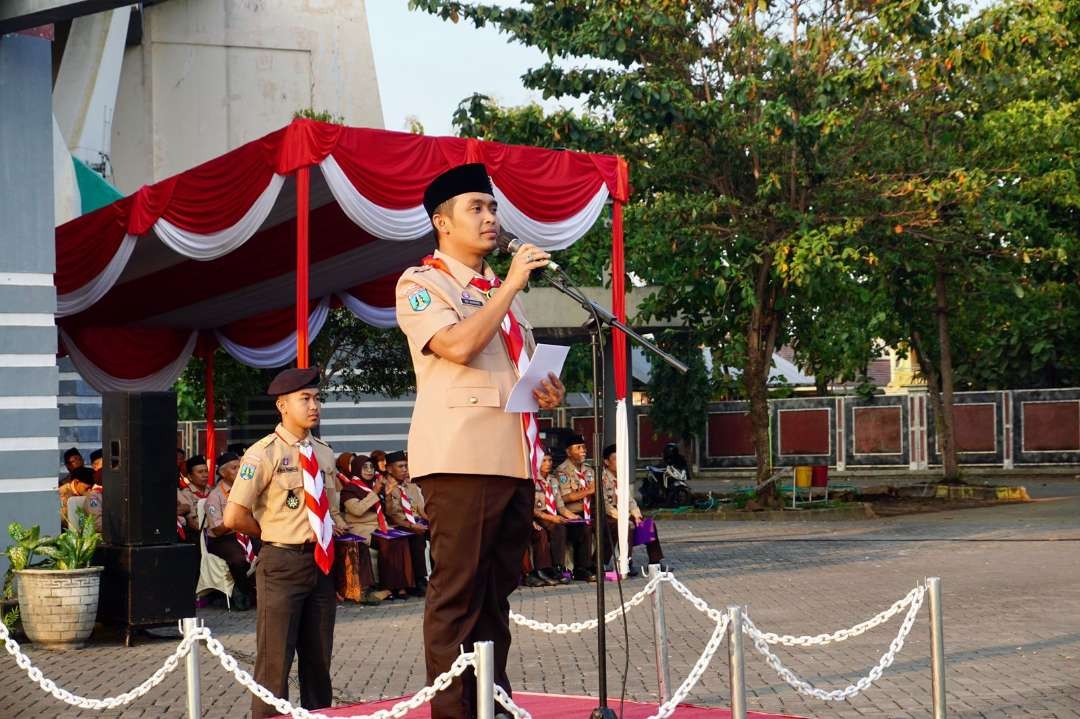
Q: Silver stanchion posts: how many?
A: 5